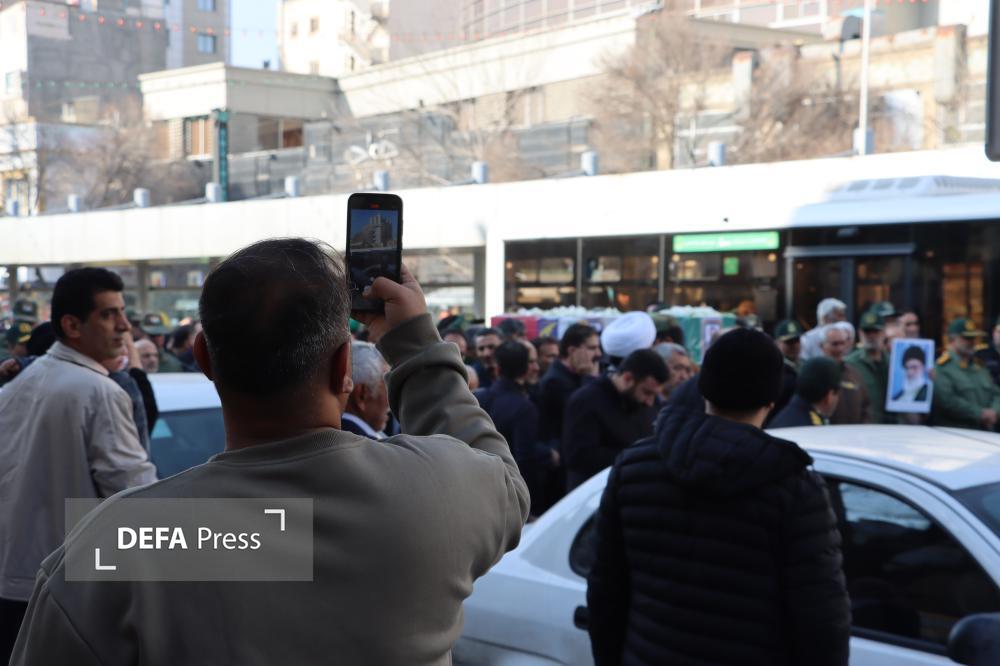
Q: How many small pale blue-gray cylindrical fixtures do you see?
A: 10